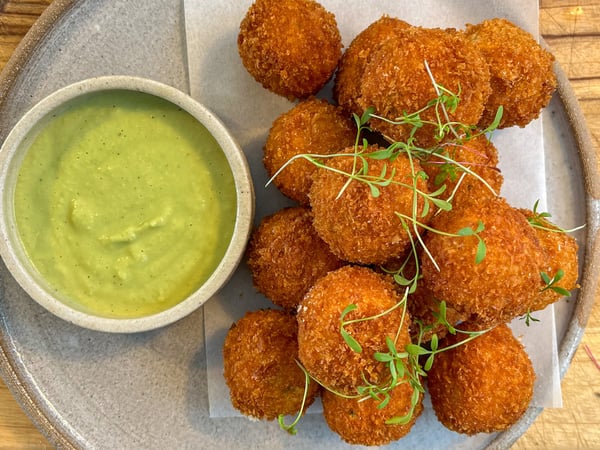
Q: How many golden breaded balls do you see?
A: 15